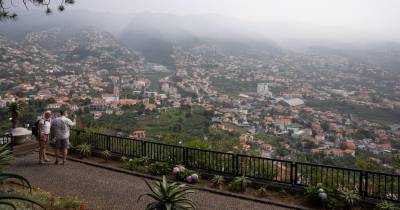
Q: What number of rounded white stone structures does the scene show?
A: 1